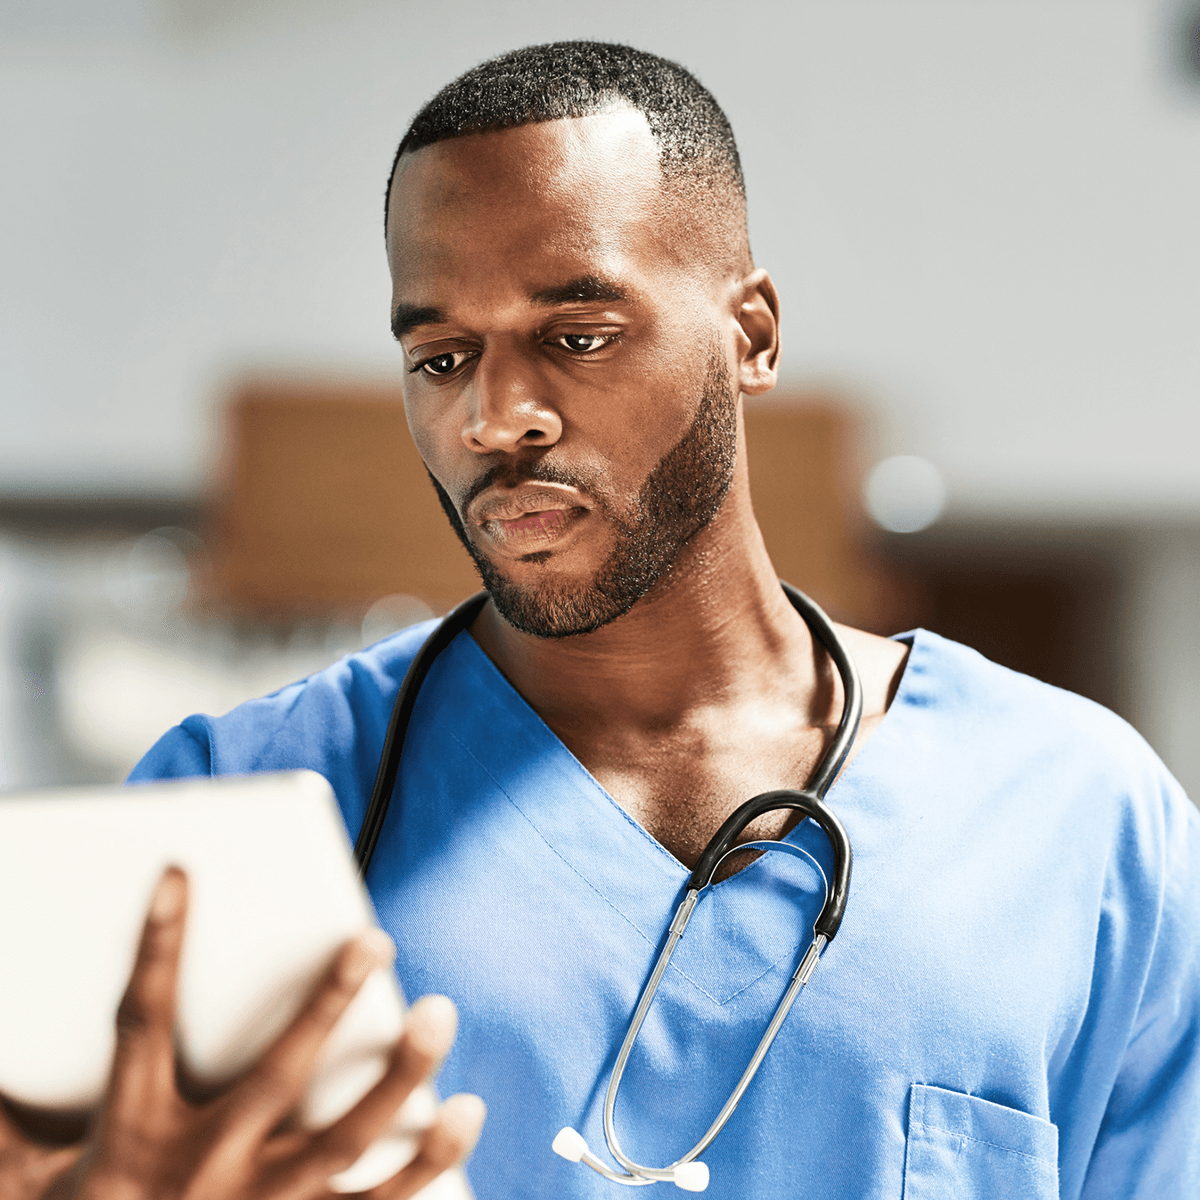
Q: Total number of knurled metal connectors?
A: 2